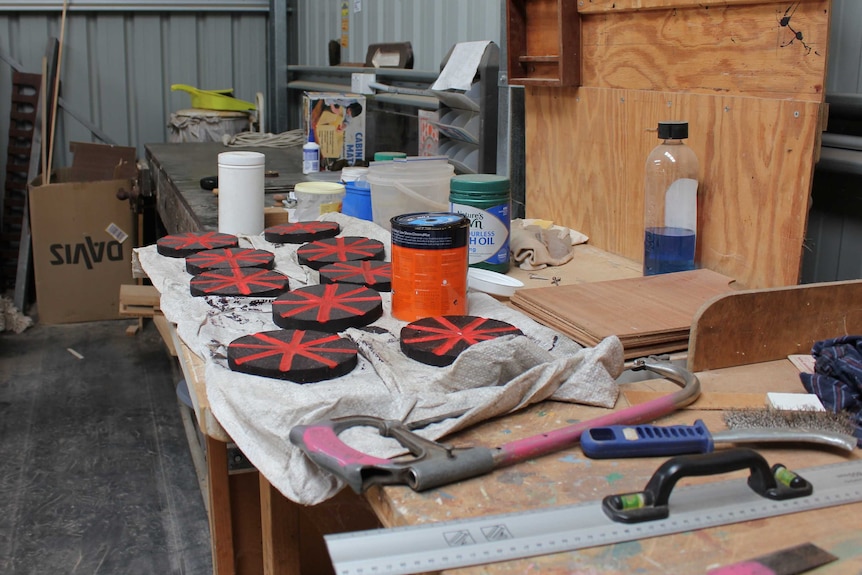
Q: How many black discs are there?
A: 9